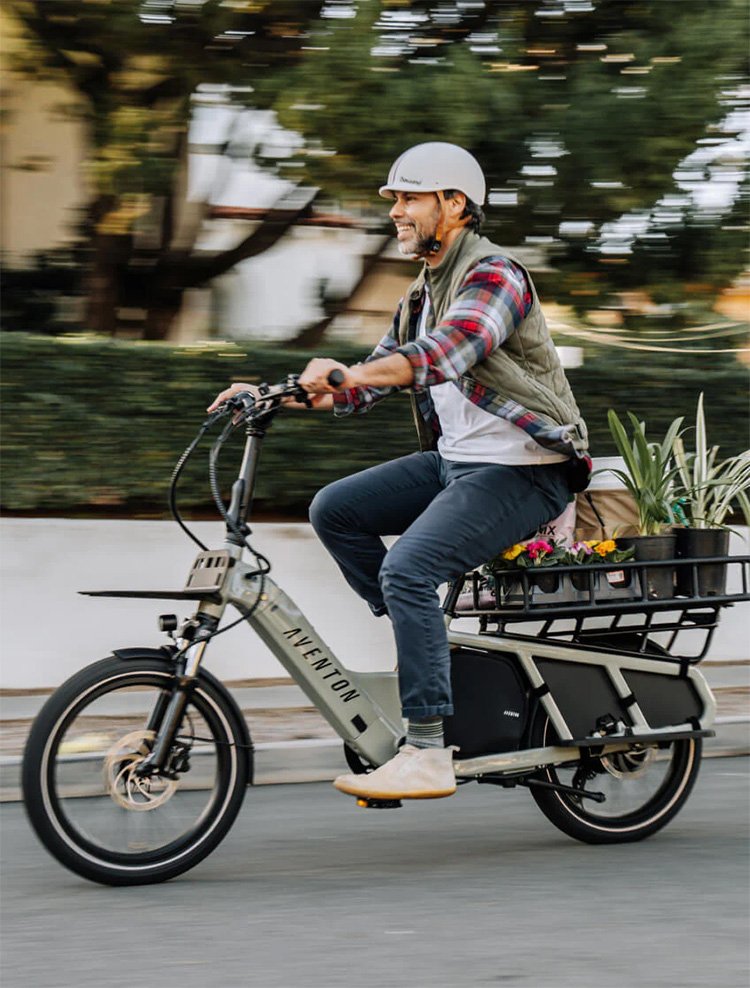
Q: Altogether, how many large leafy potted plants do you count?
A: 2